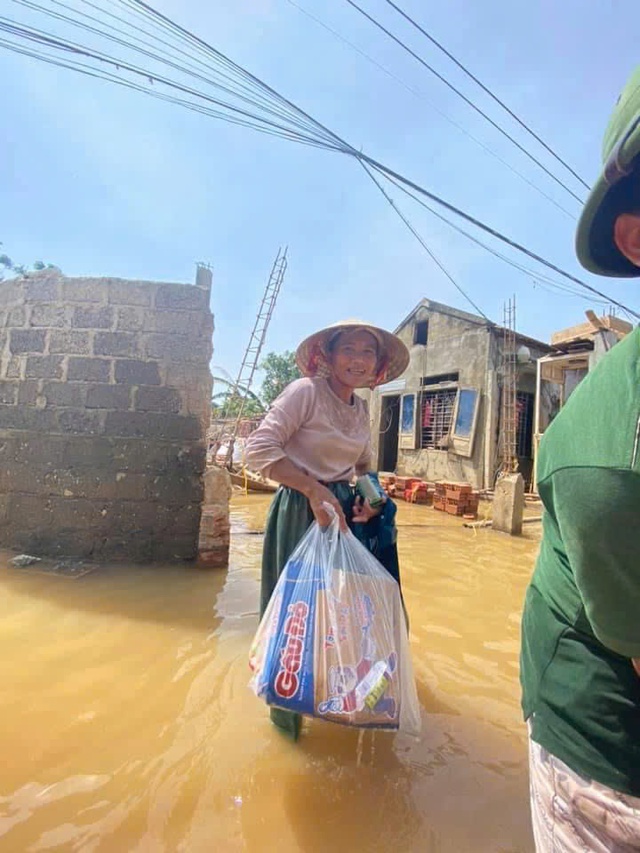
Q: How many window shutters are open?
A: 2